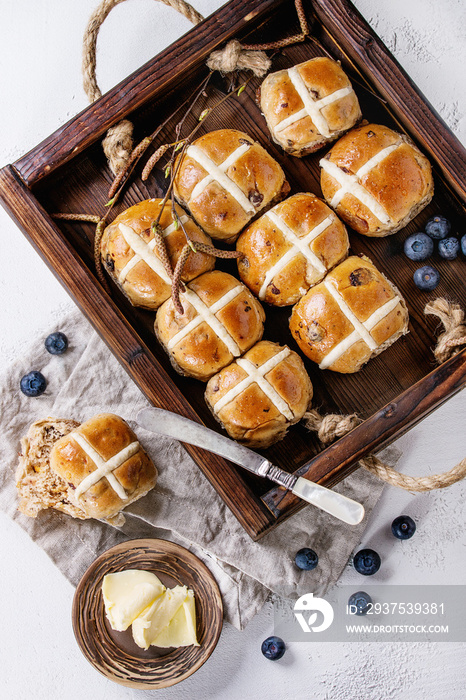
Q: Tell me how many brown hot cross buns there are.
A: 9